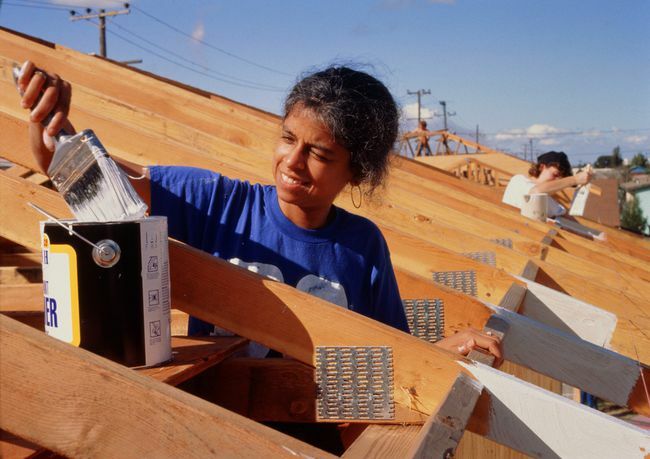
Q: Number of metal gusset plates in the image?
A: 5